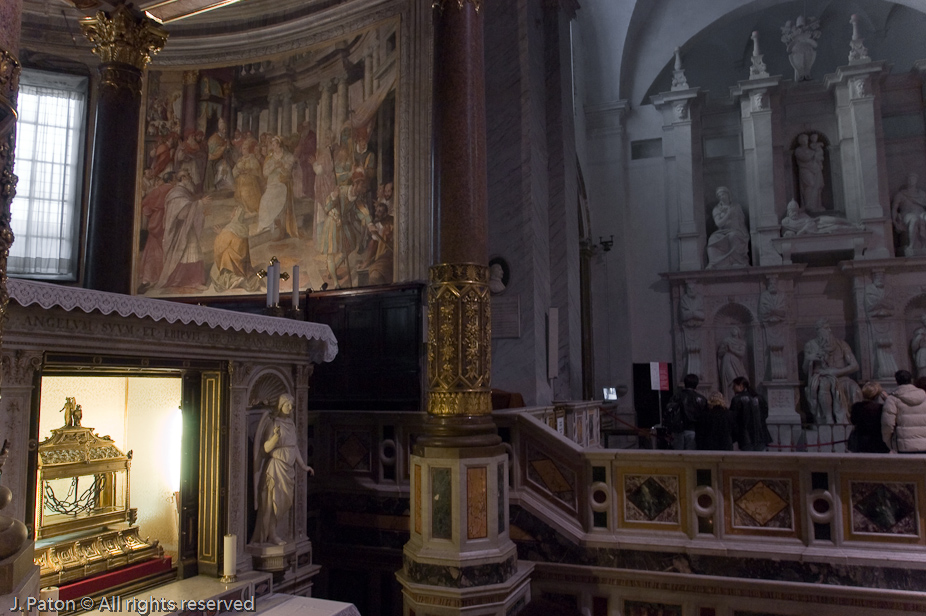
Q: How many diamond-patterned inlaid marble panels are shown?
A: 5